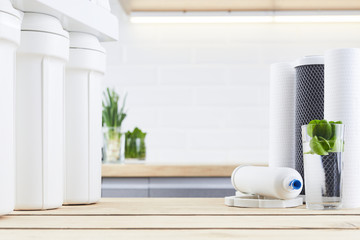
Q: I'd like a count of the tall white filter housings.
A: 3